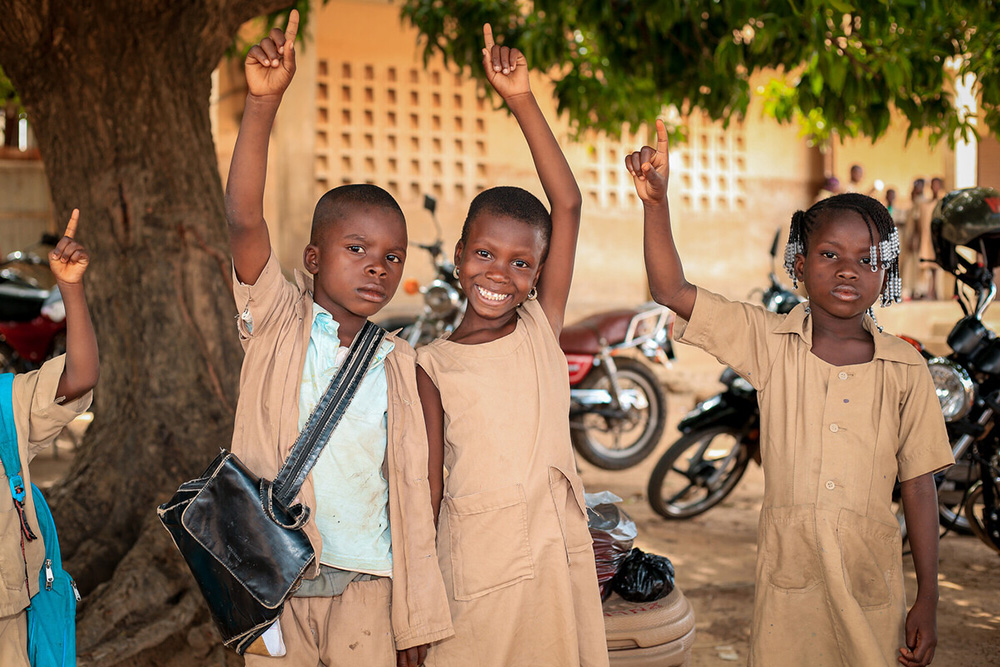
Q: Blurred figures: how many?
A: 5